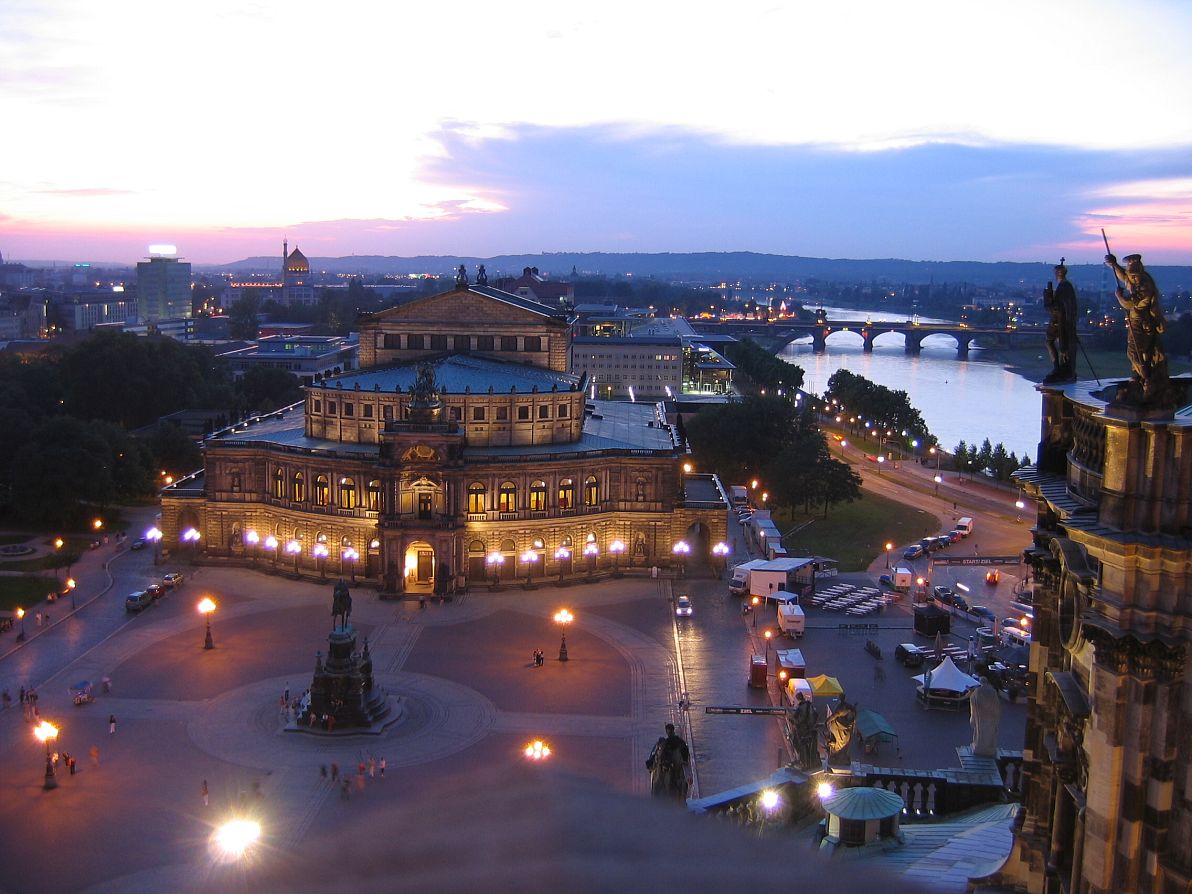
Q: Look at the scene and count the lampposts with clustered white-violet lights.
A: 14